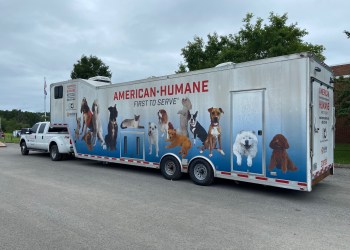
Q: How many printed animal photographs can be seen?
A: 14